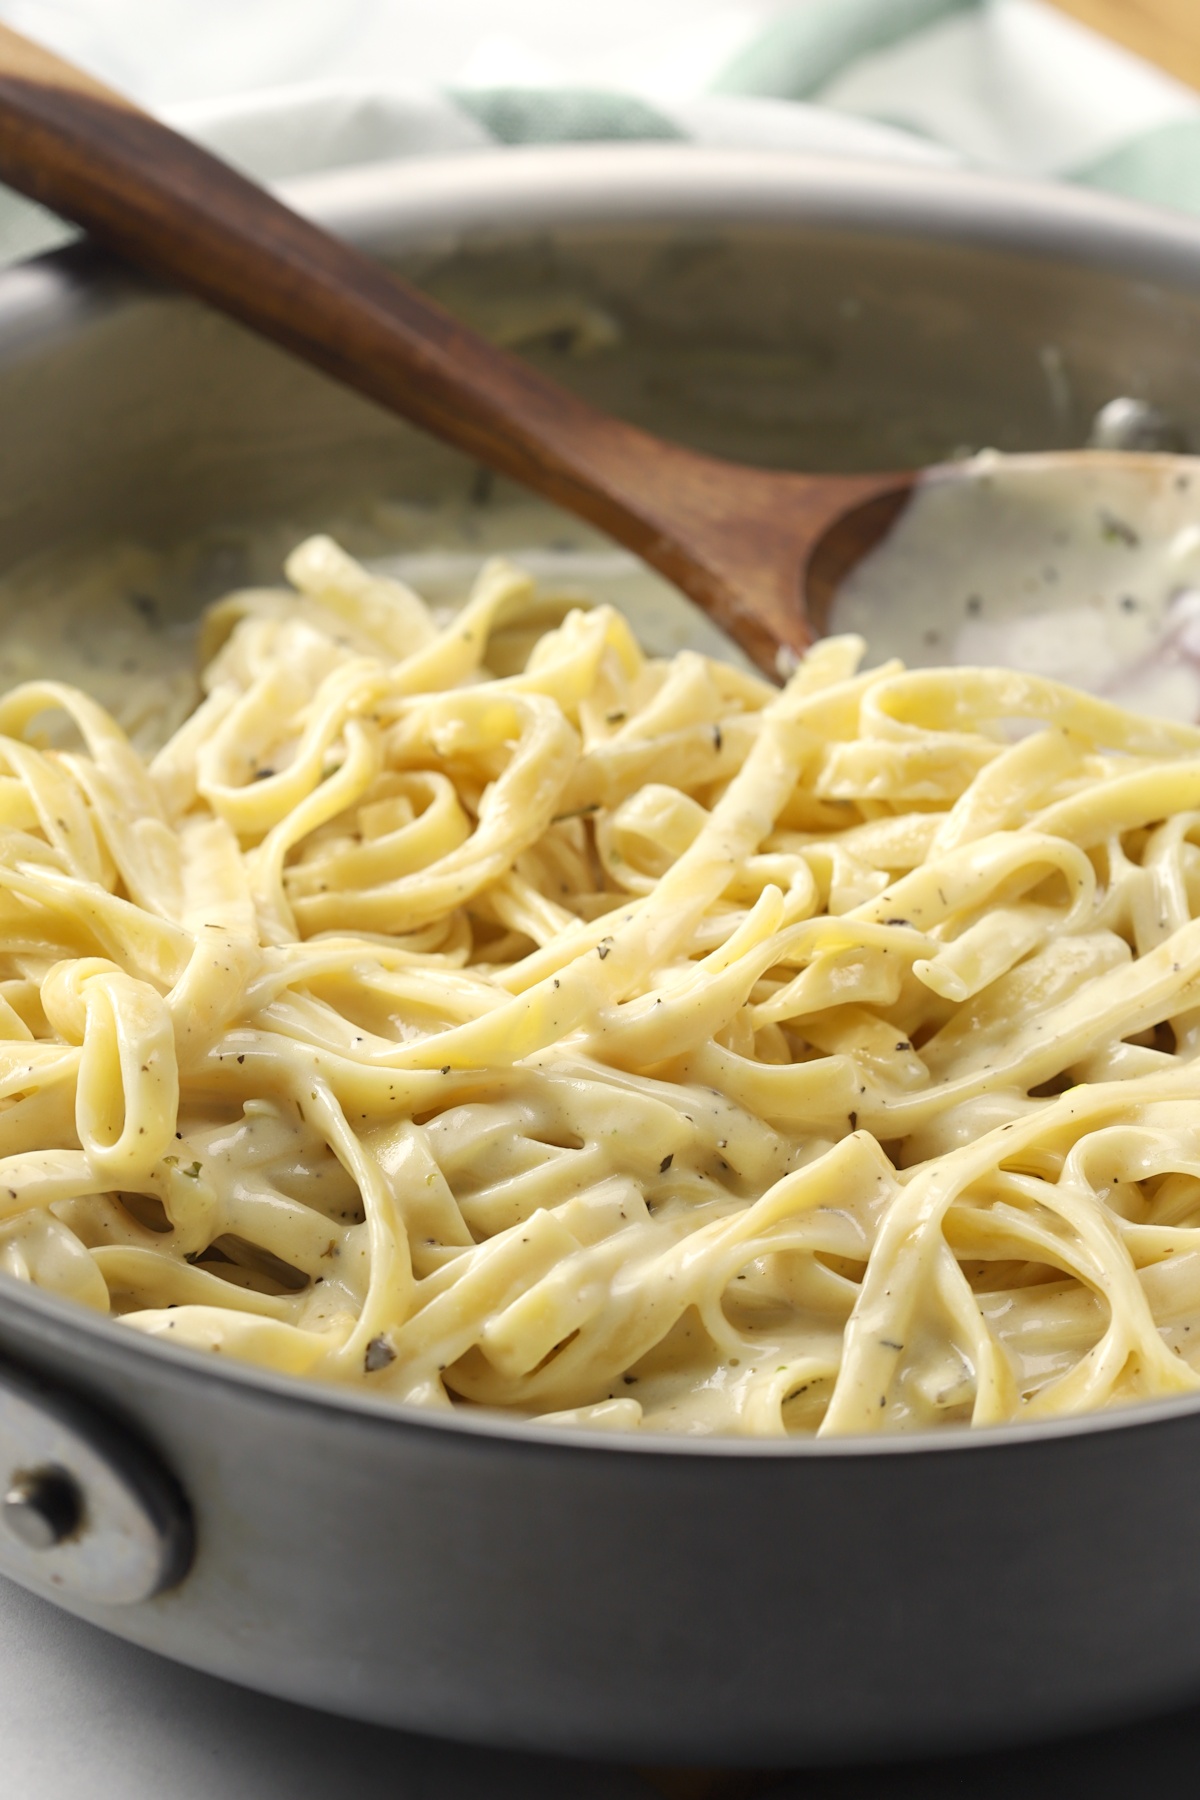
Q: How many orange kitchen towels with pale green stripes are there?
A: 0